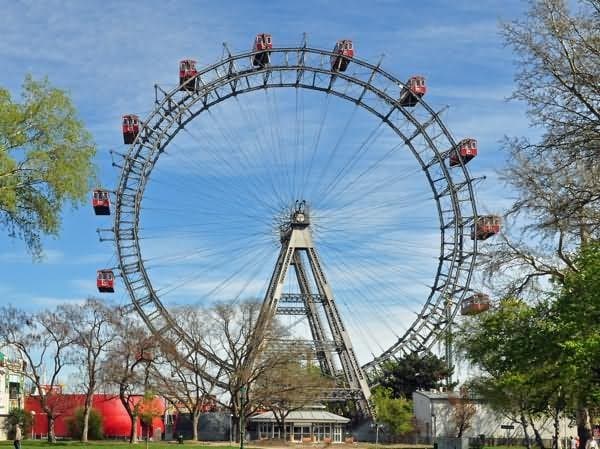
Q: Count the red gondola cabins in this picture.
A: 10